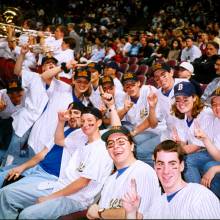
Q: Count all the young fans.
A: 14